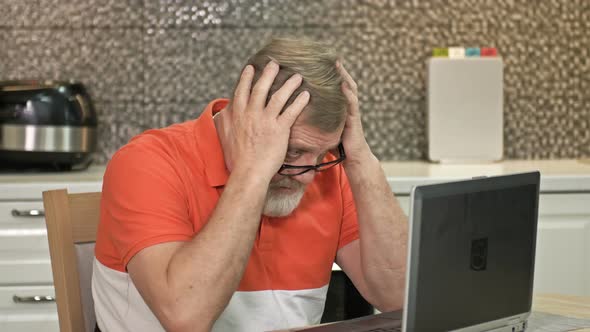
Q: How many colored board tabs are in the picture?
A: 4